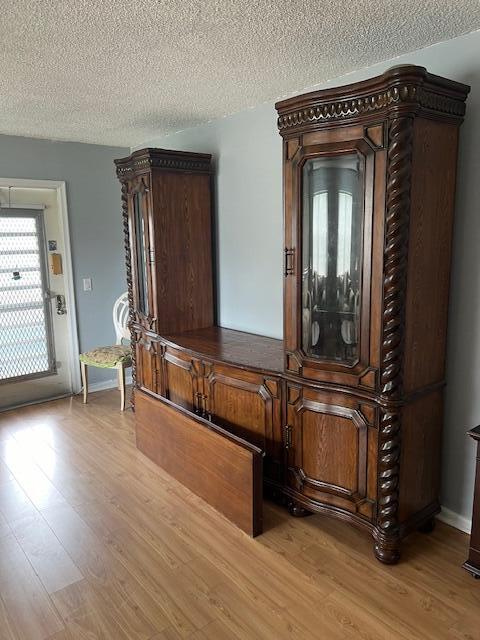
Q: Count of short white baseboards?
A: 2